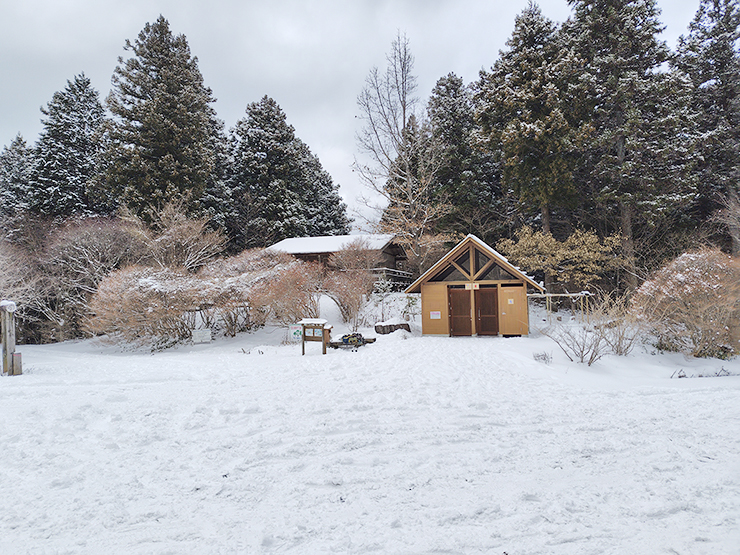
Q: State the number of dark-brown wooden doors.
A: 2